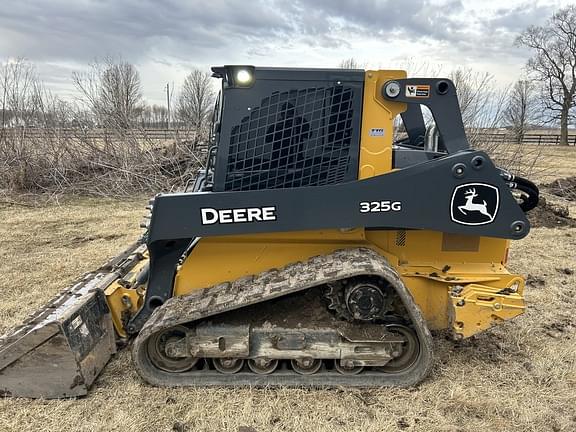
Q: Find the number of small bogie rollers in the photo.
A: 4